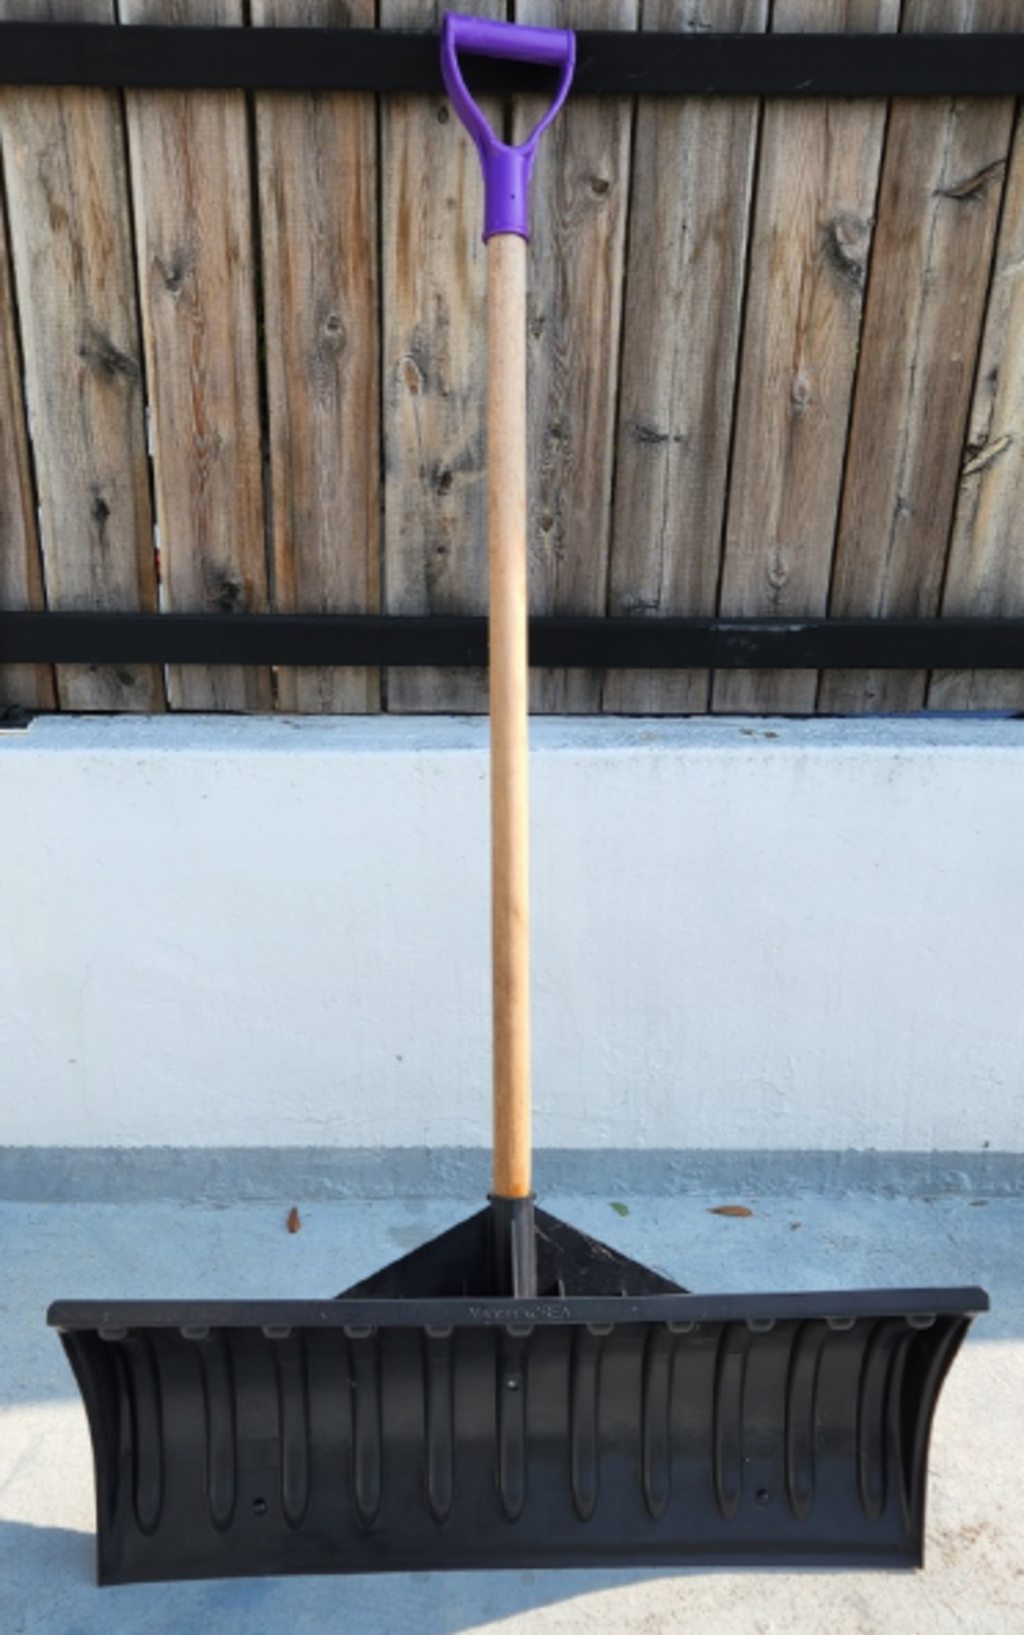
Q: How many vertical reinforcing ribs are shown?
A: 11